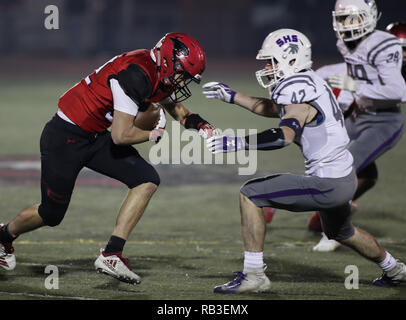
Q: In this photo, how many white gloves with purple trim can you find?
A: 2